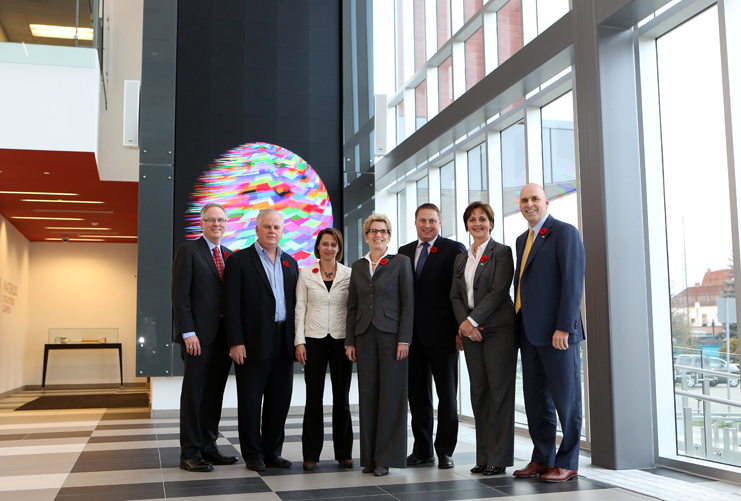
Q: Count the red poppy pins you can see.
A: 7